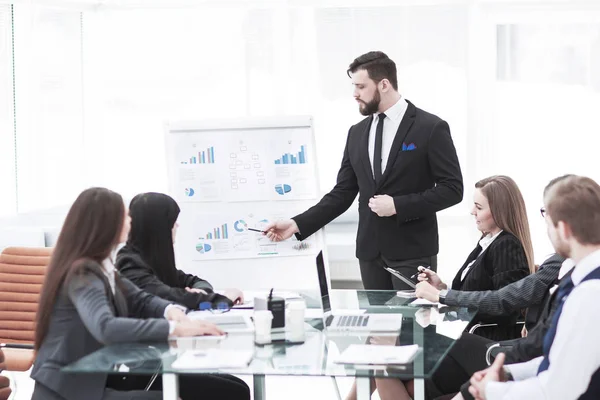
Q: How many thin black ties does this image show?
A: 1